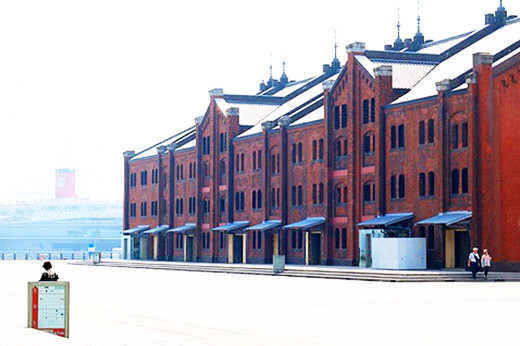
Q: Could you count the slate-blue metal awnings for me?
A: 8